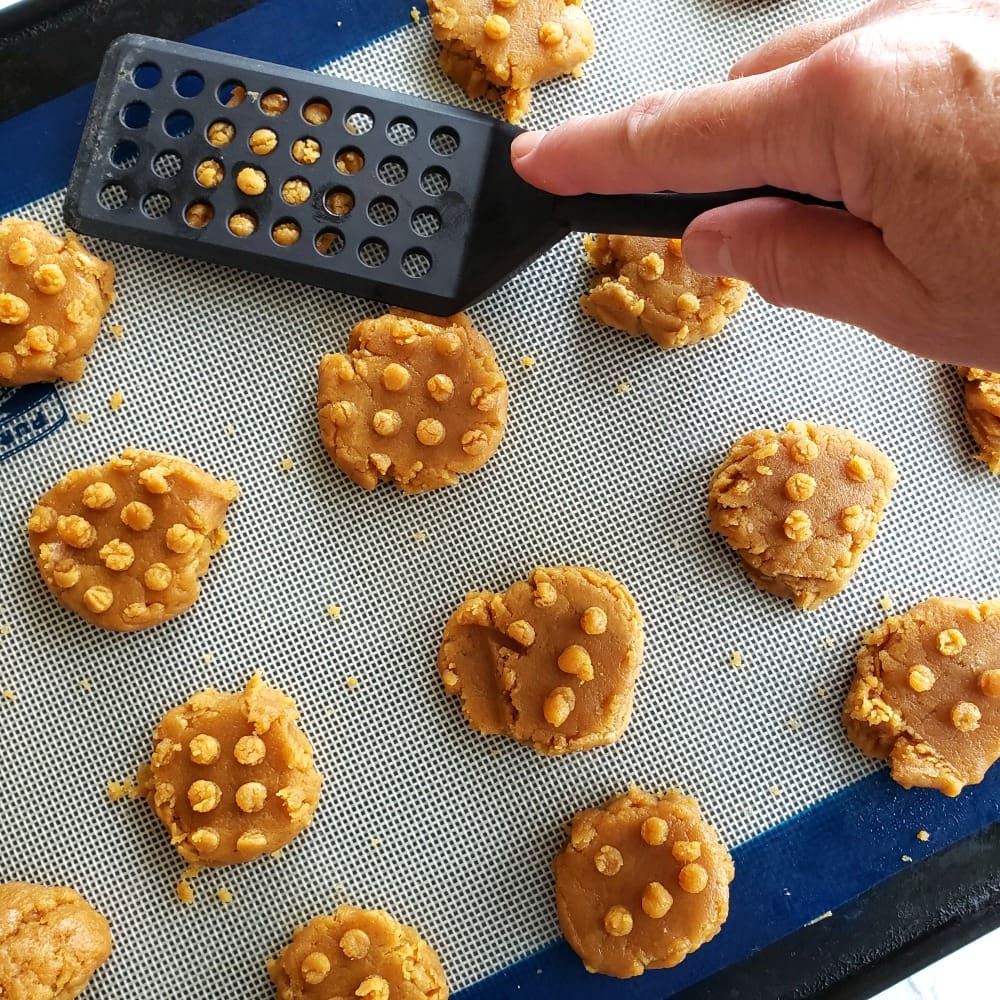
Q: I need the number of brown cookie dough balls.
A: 14